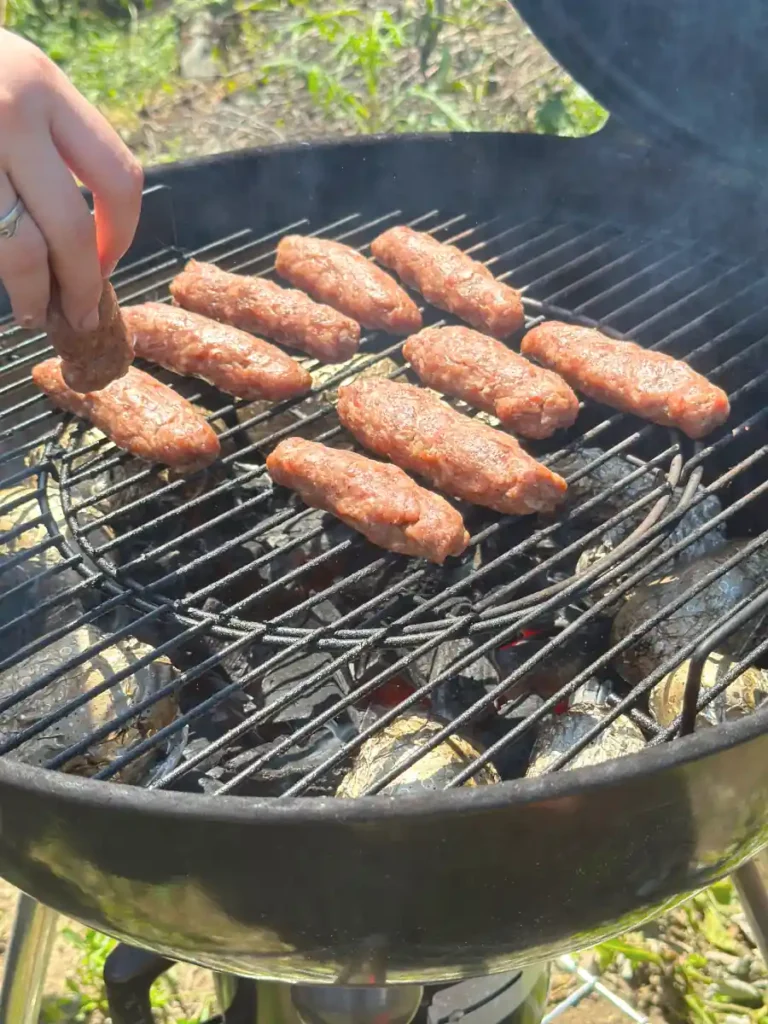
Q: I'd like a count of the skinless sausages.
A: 10